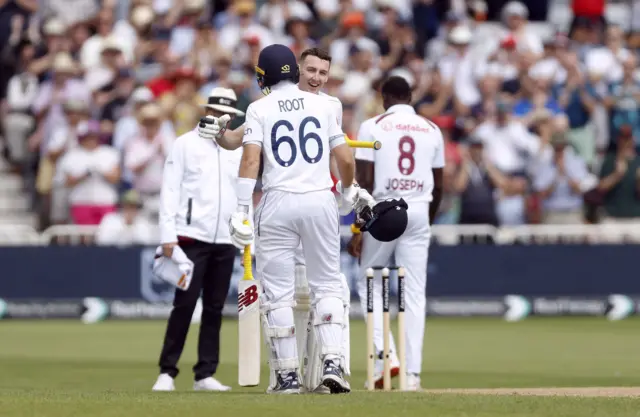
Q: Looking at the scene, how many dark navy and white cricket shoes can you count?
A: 2